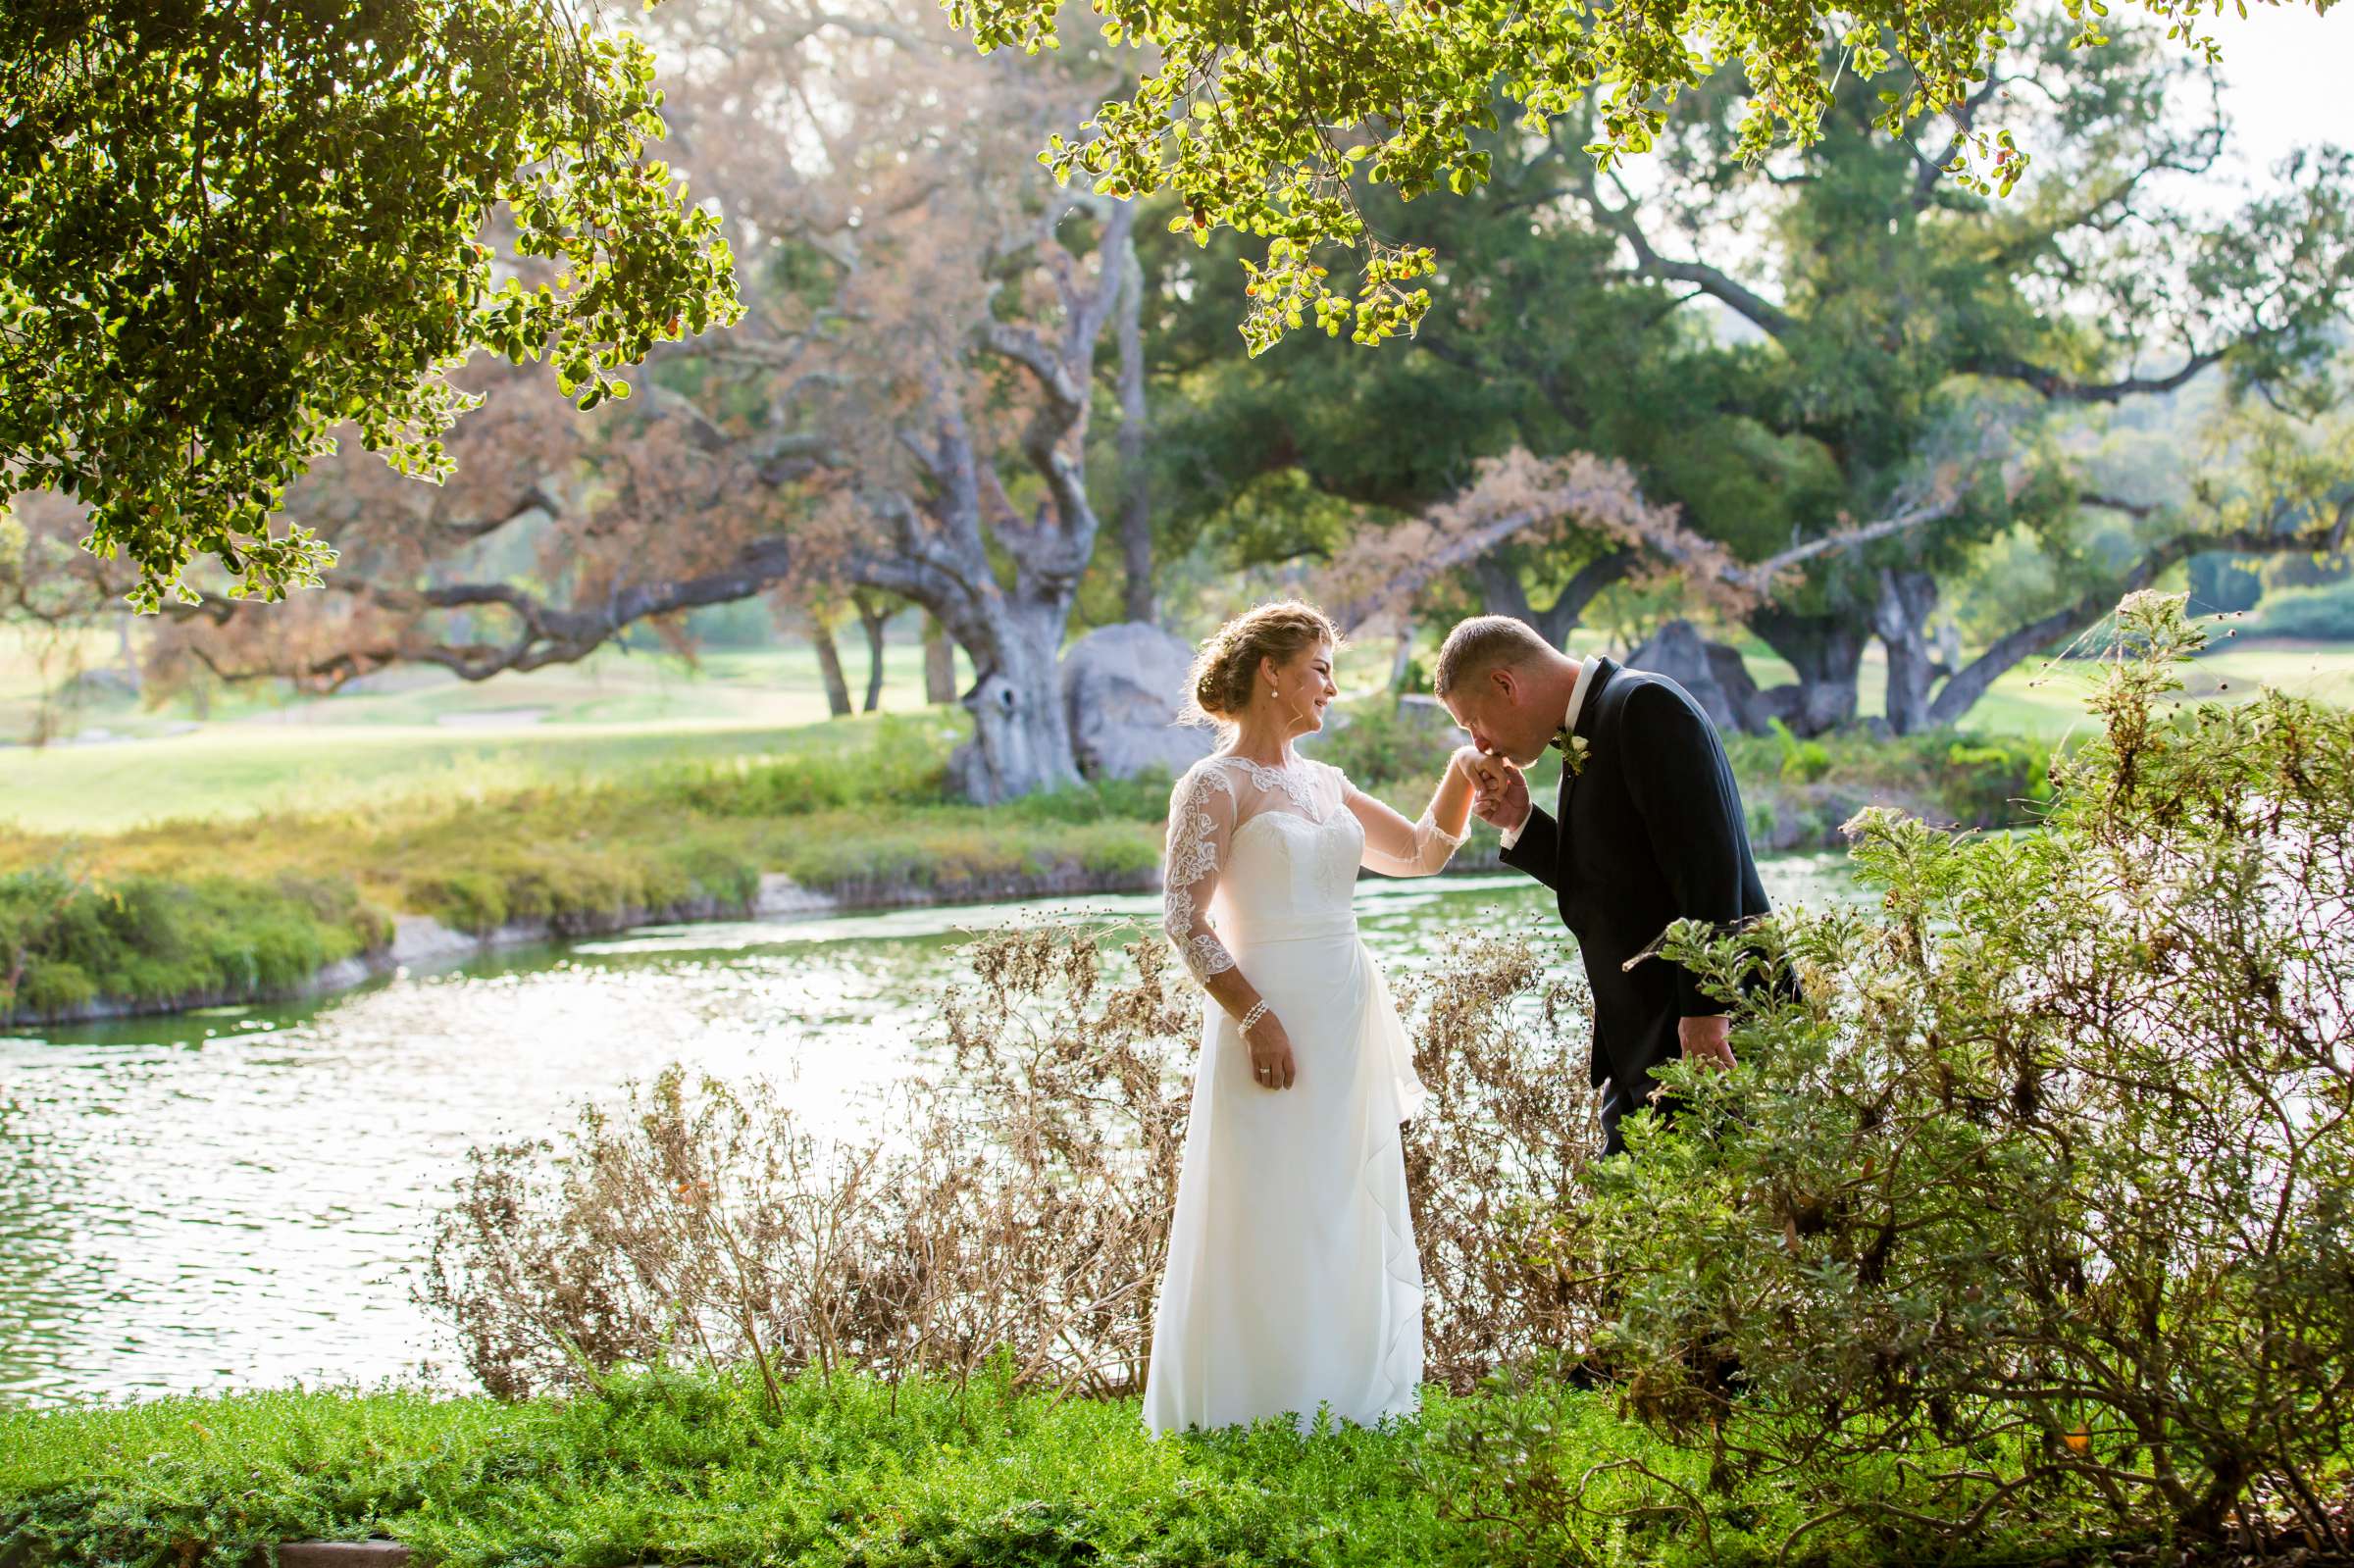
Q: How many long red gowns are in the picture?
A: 0